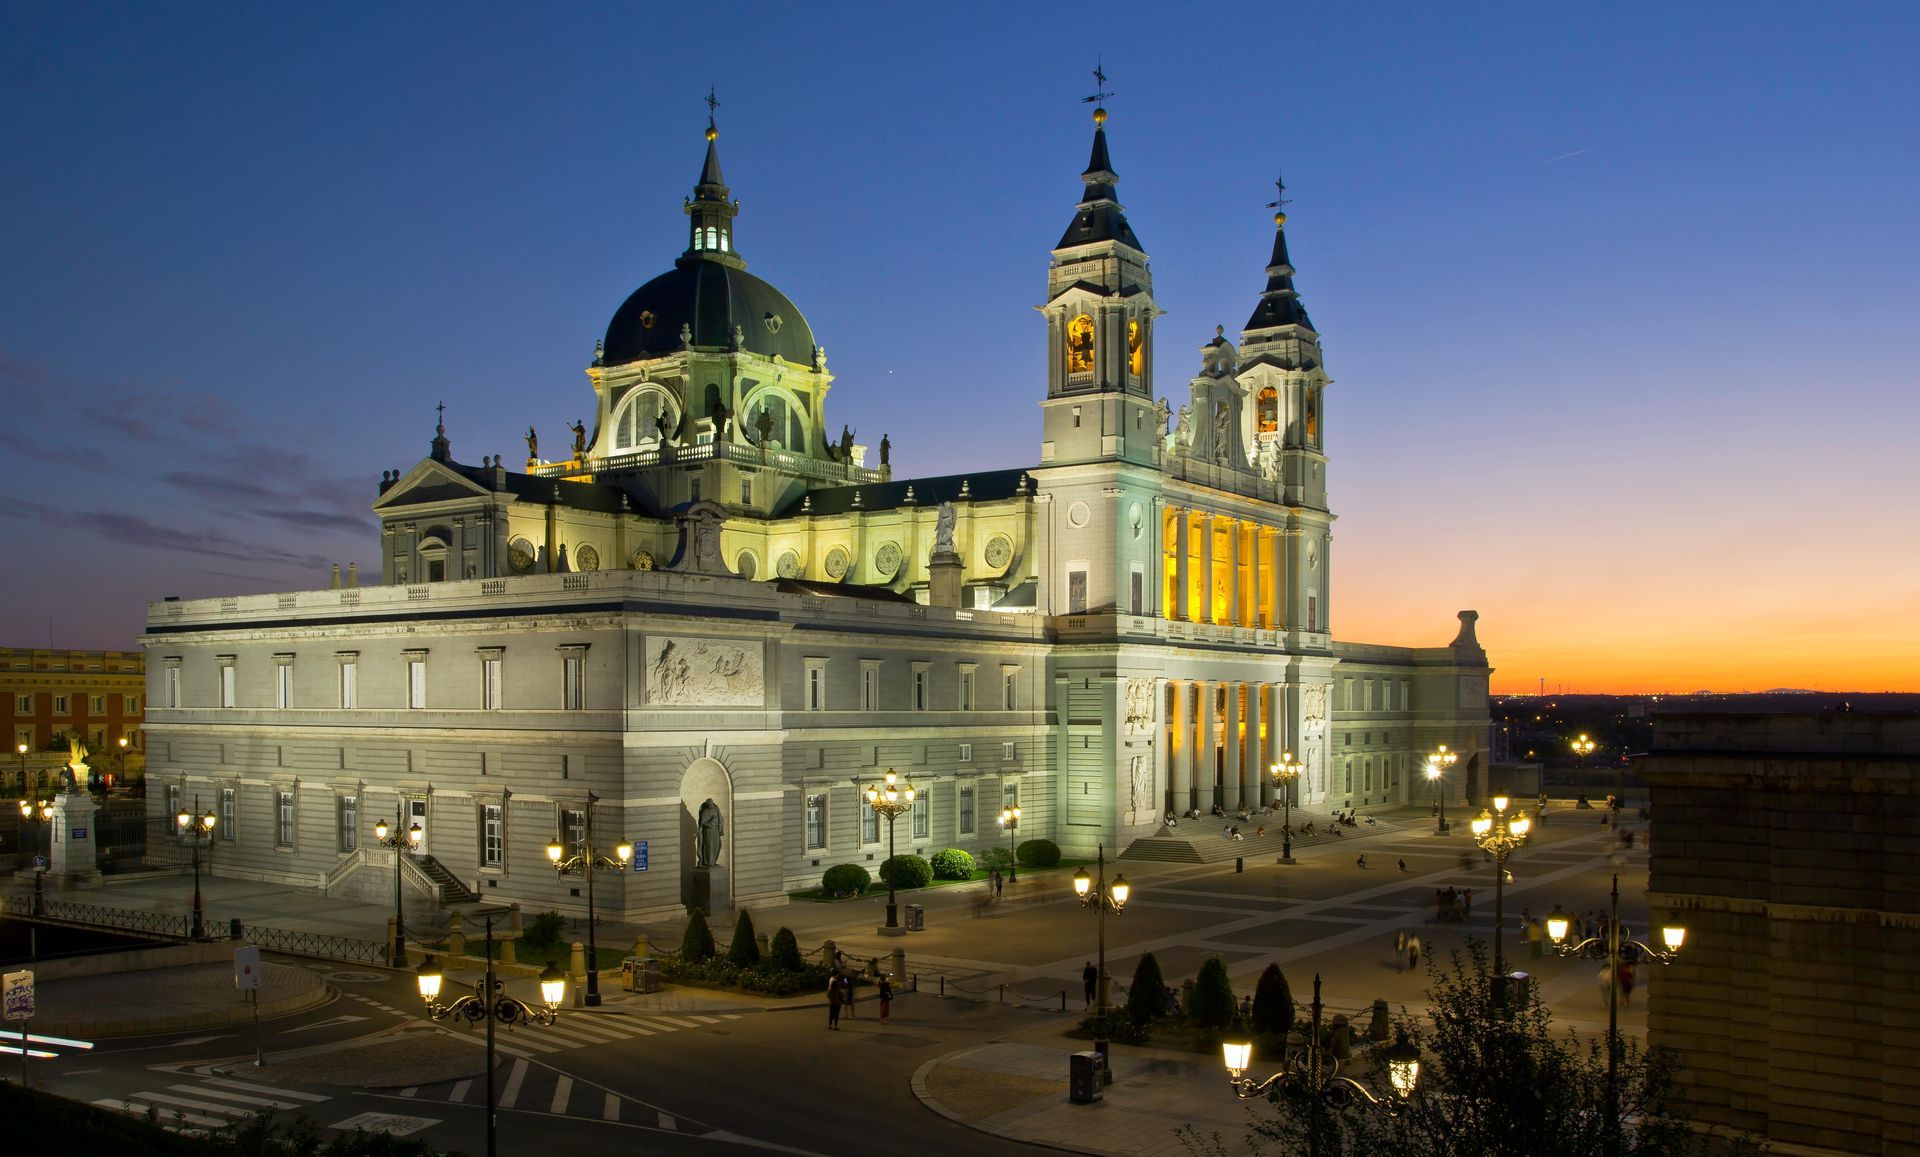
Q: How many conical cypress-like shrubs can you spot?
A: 6